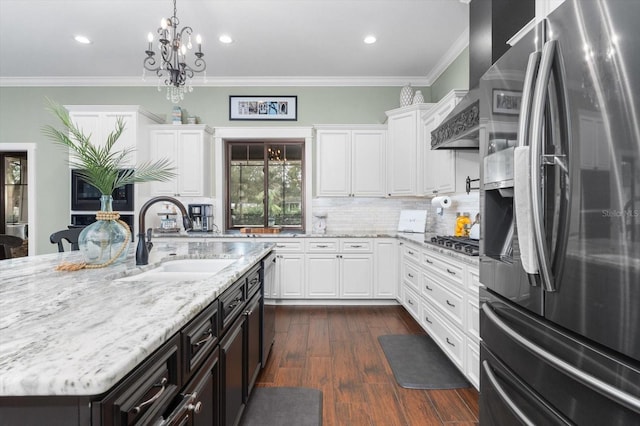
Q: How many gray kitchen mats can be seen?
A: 2